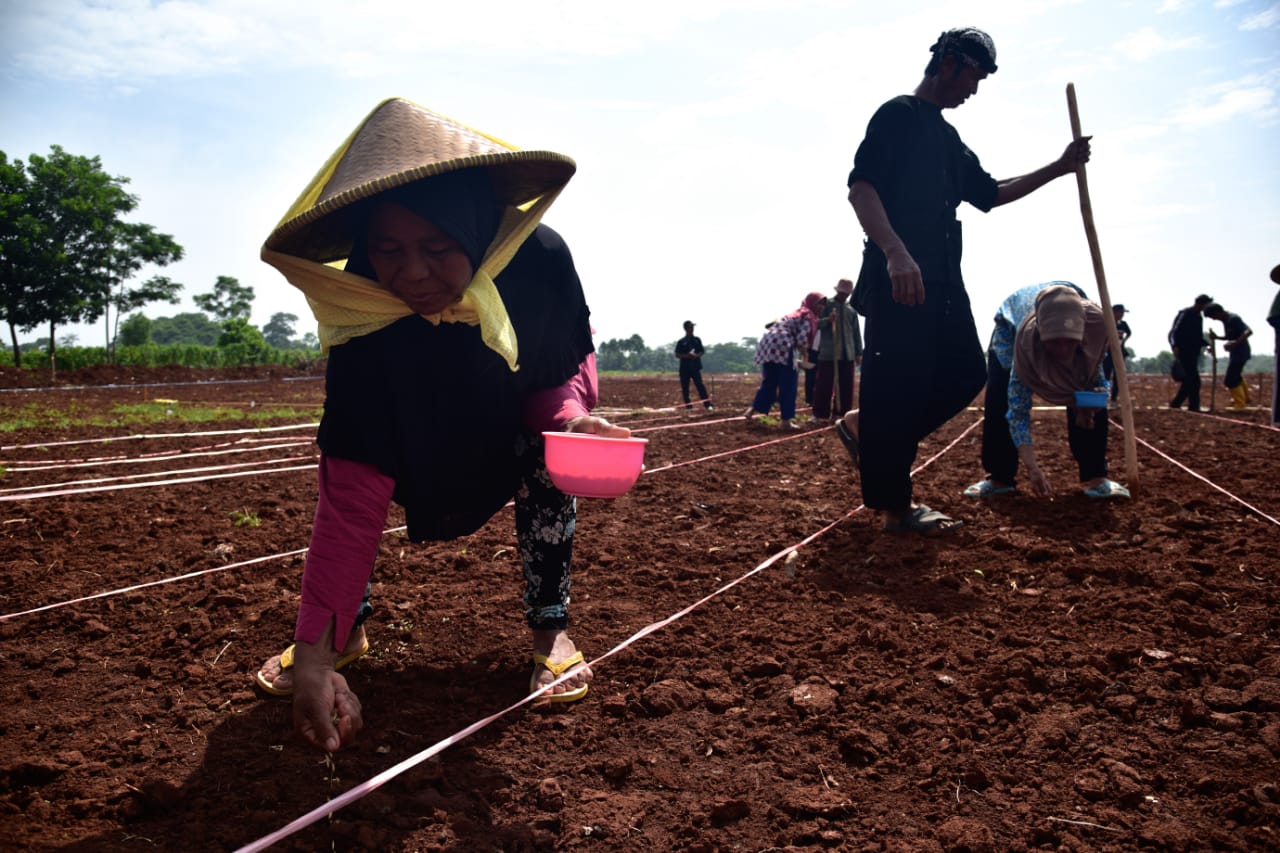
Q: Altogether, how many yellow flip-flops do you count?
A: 2